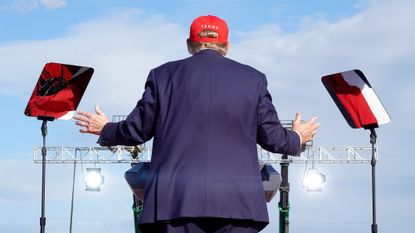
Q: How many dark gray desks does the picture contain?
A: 1